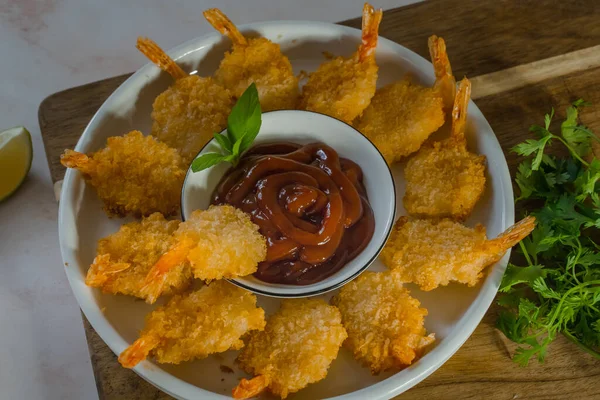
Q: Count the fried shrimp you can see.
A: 12